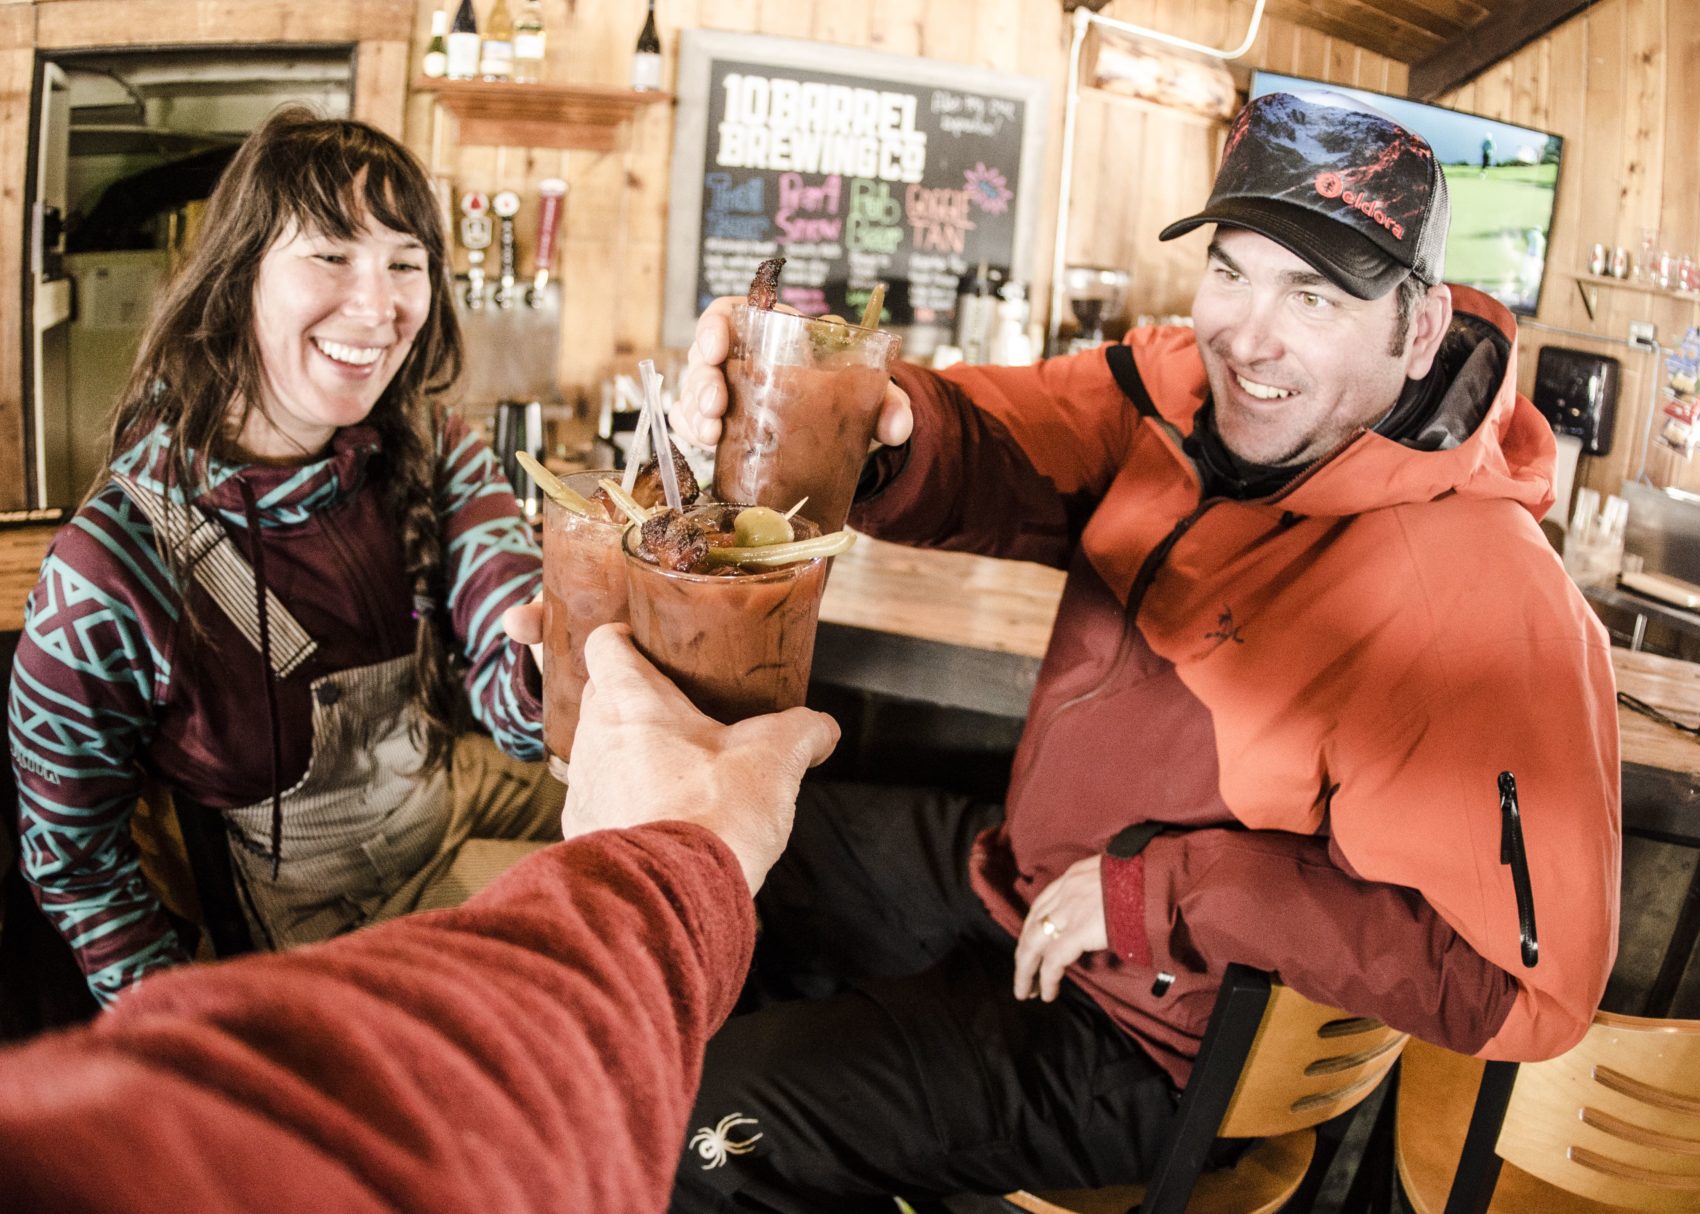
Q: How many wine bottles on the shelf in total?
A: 5